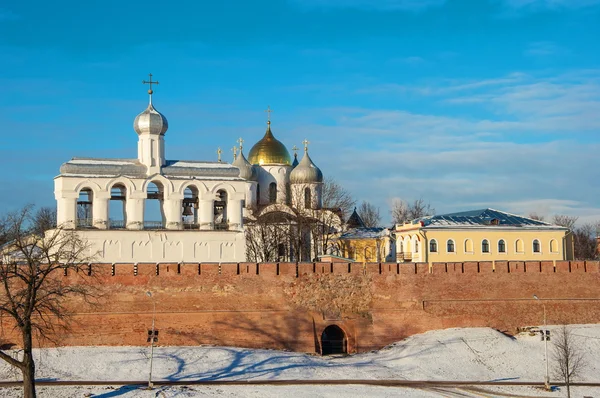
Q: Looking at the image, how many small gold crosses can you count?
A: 6